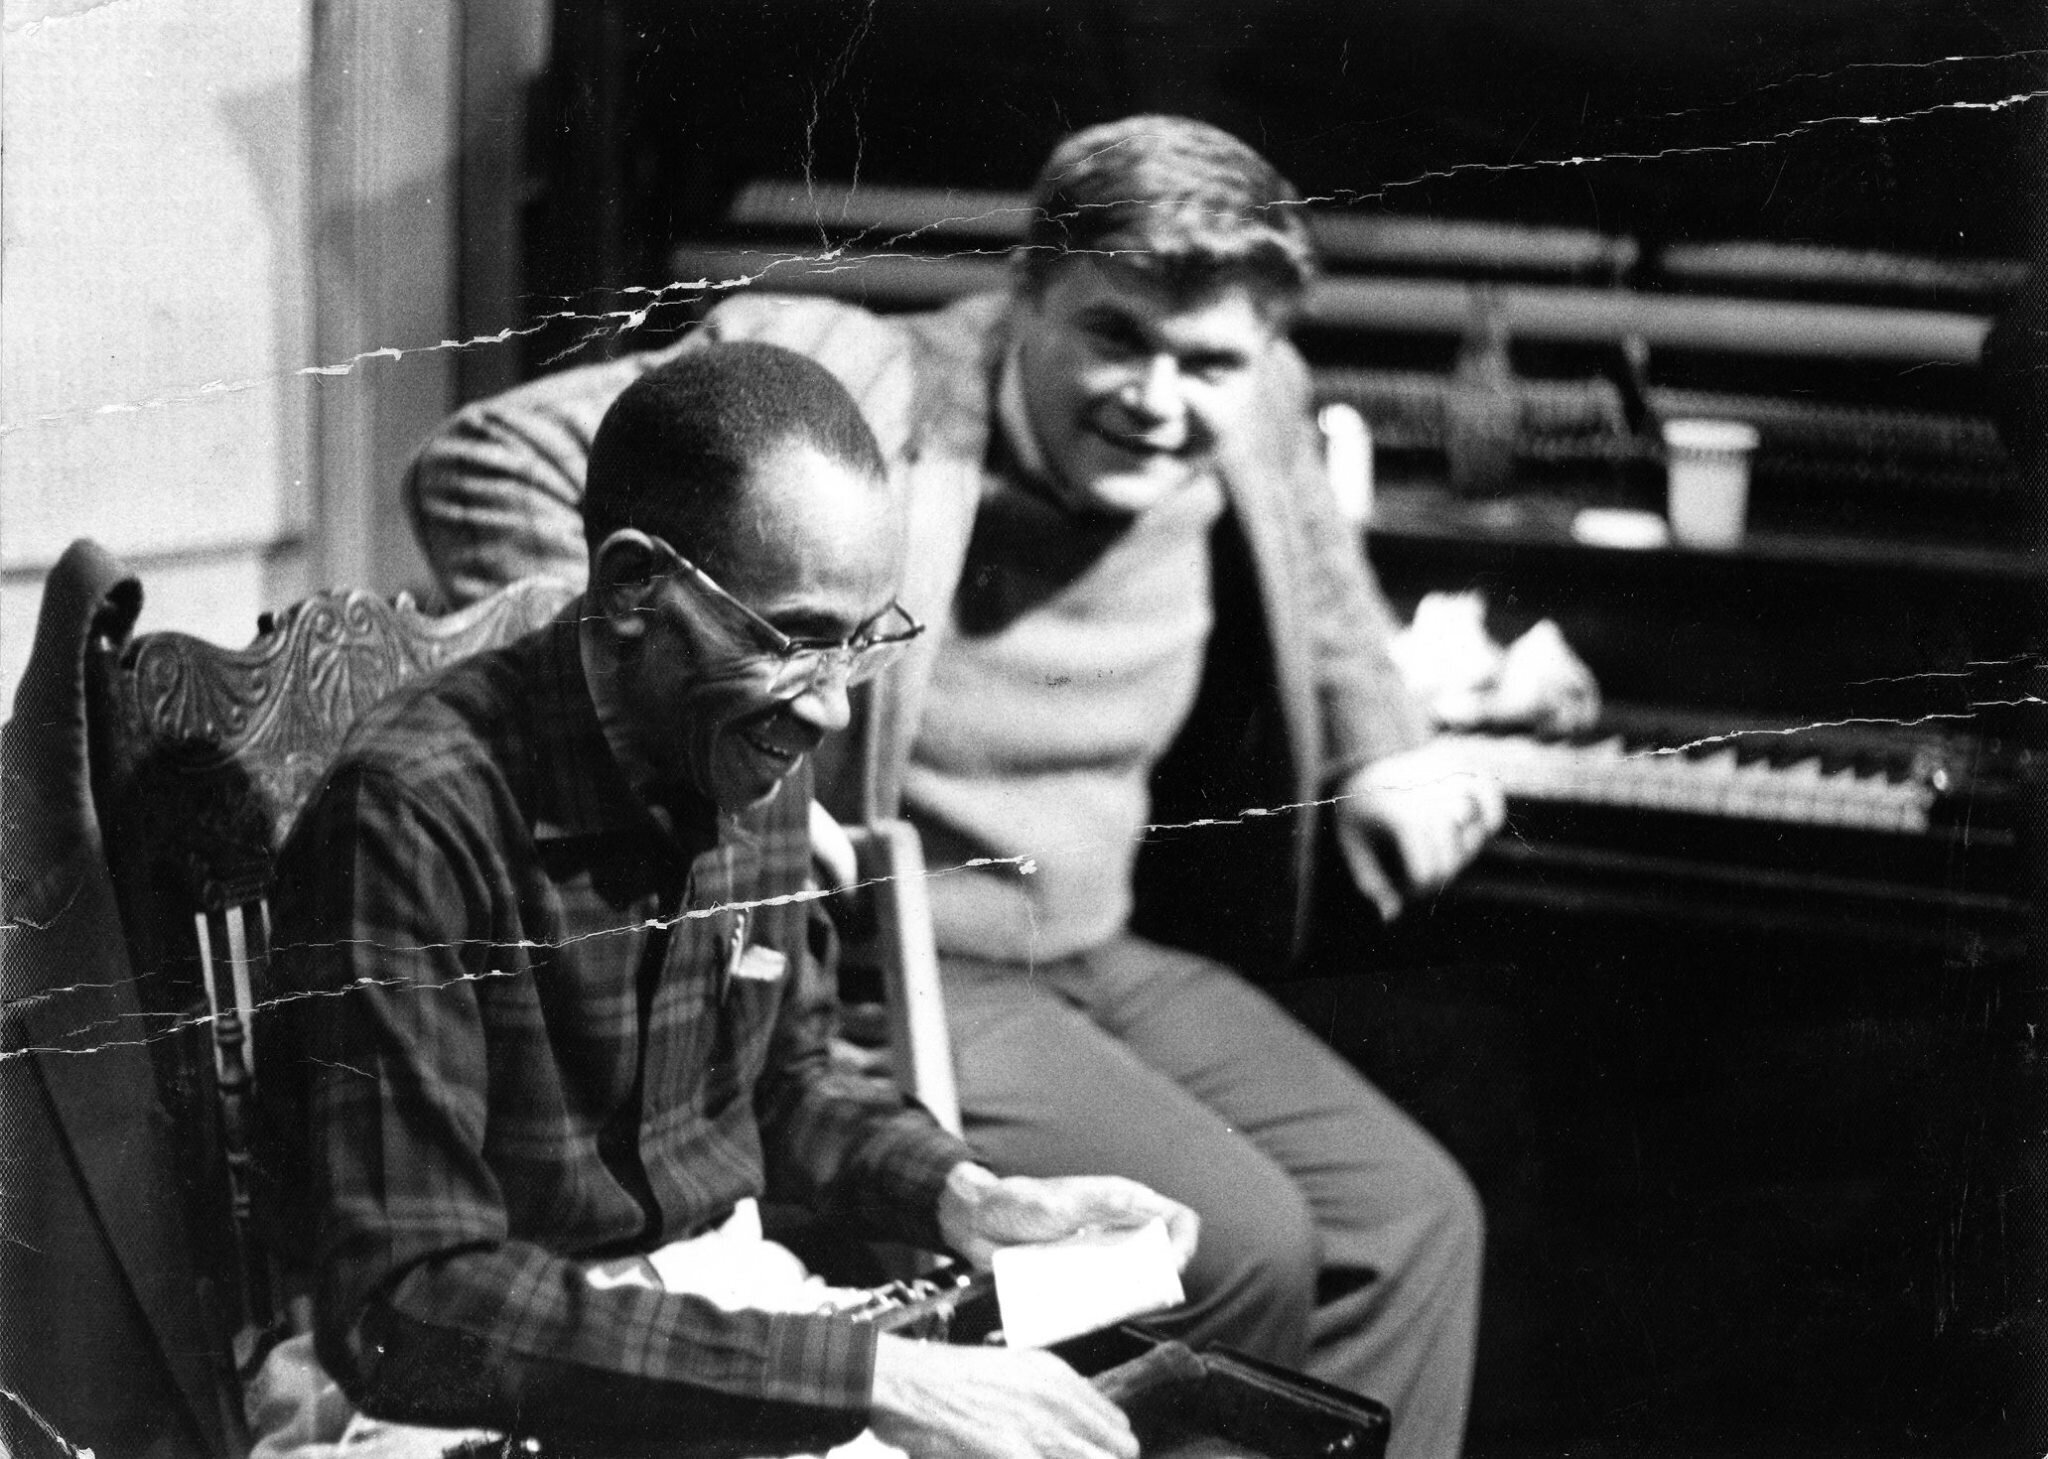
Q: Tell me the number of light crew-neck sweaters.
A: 1